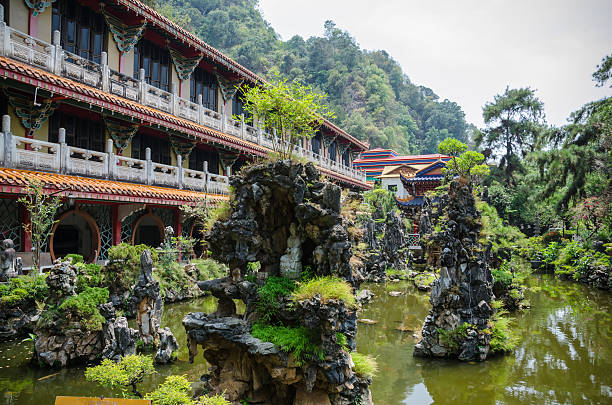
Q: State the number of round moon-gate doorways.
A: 3